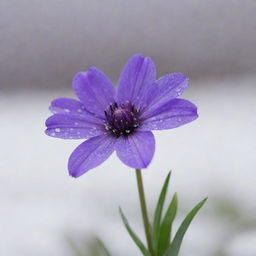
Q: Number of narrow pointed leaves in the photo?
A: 4